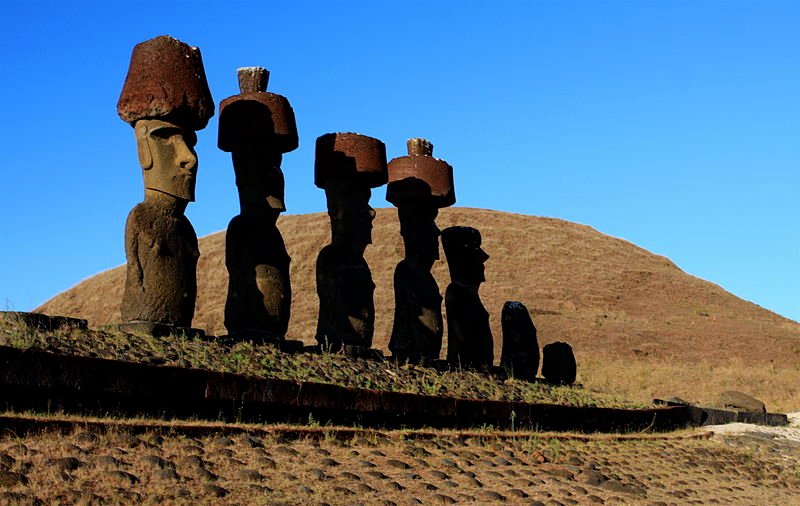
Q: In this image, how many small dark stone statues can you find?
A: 2